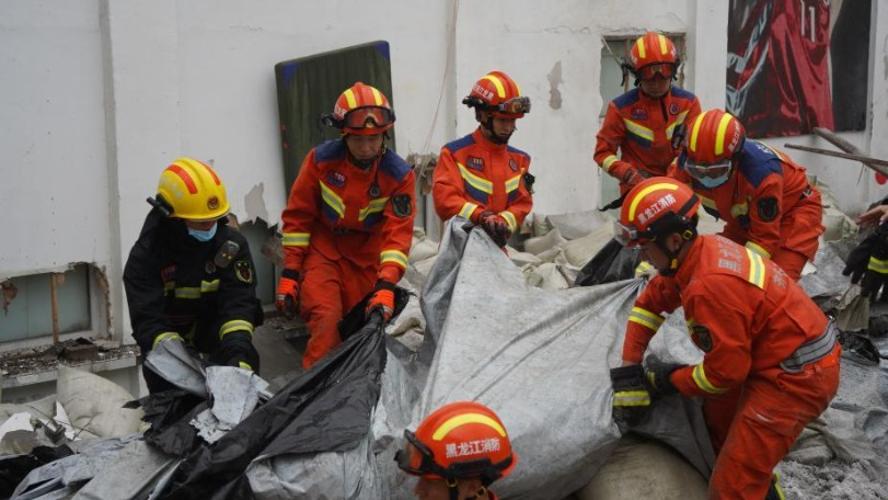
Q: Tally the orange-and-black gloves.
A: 2